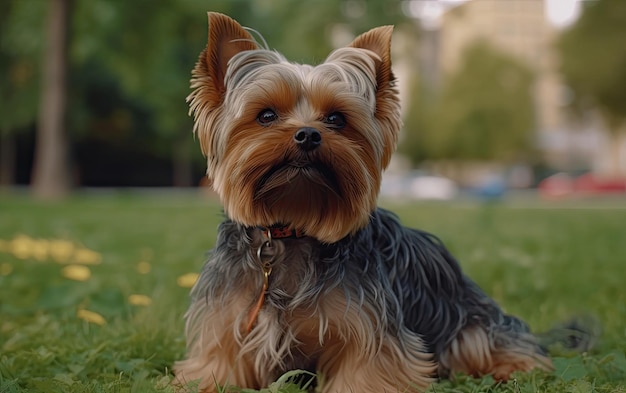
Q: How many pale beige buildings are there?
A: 1